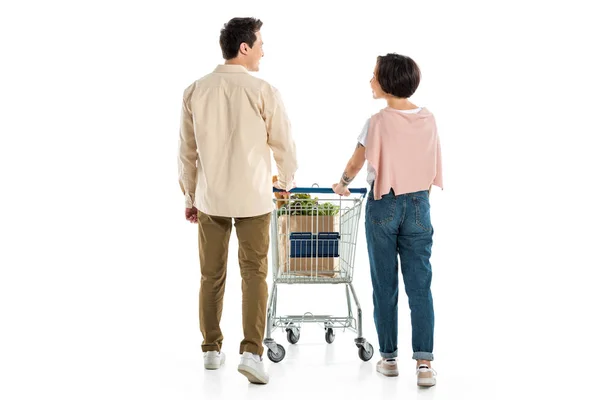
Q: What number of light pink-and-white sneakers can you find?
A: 2